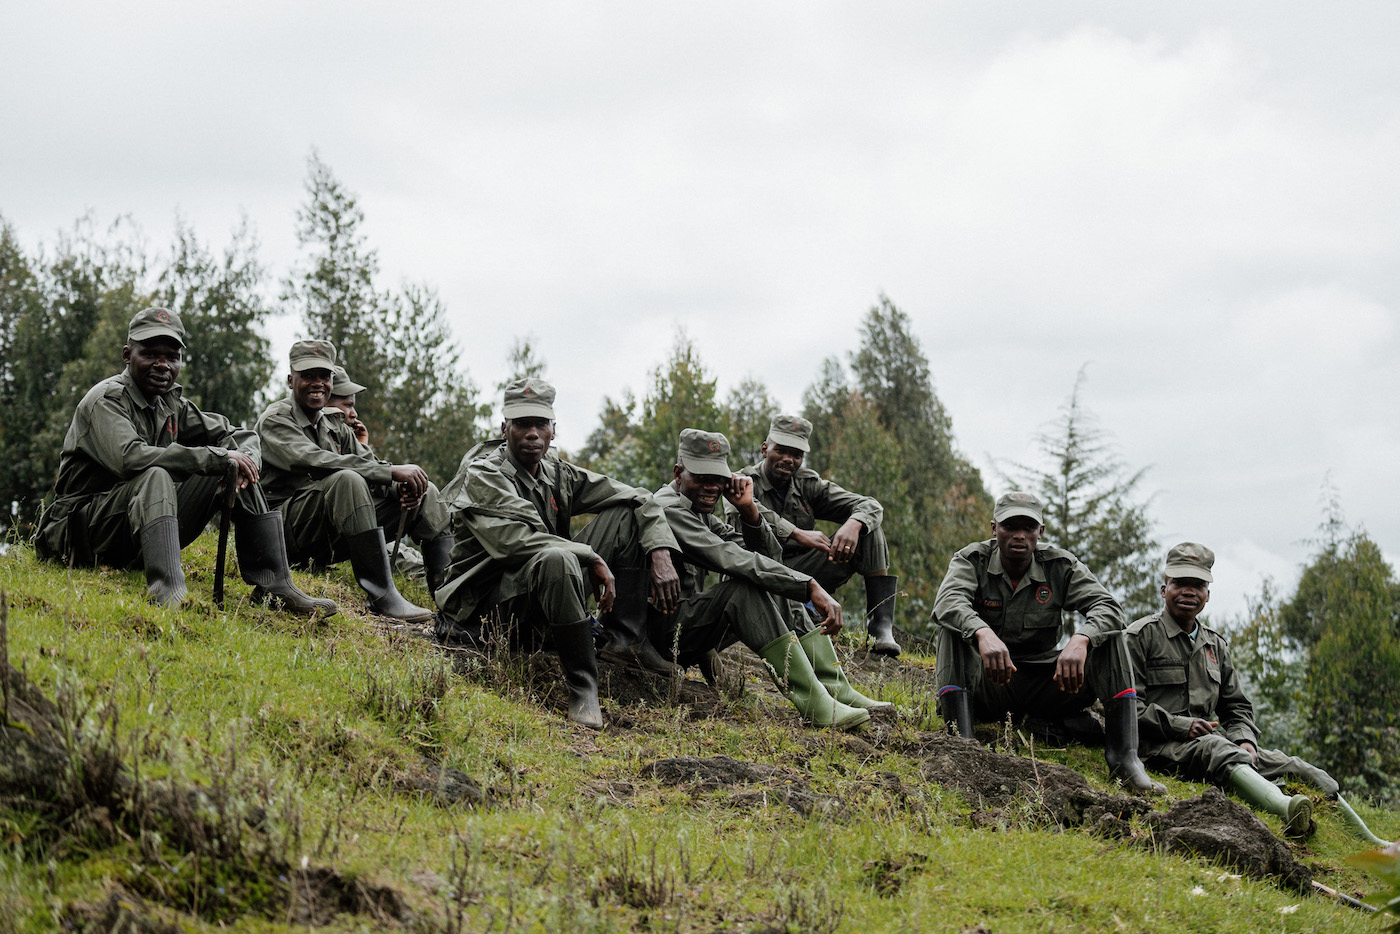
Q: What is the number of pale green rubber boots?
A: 4